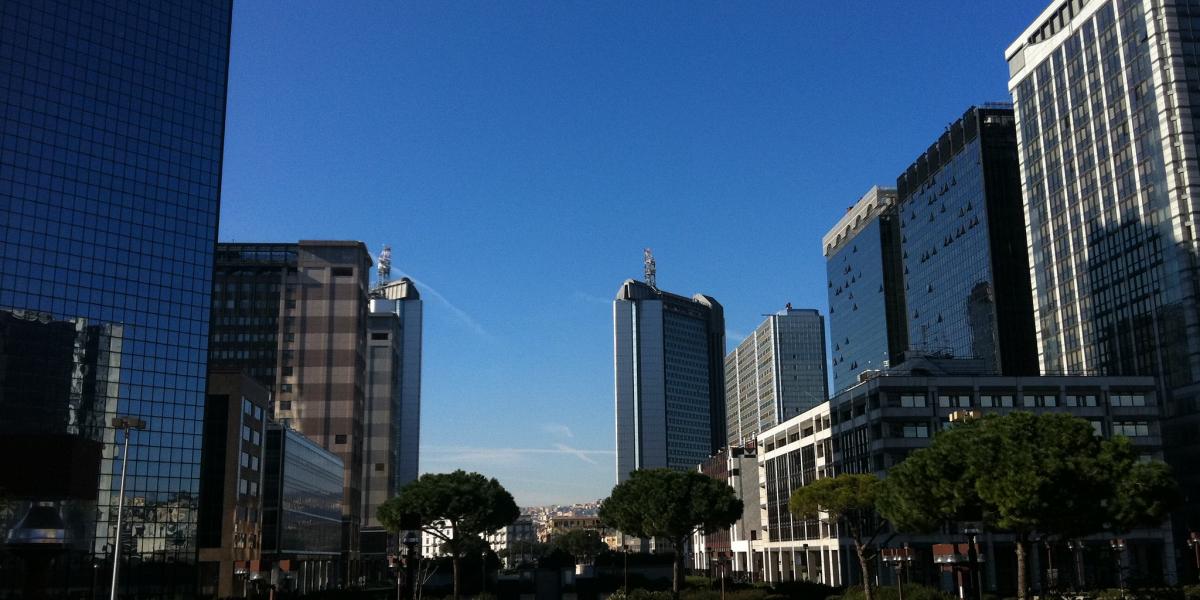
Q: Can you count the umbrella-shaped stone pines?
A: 4